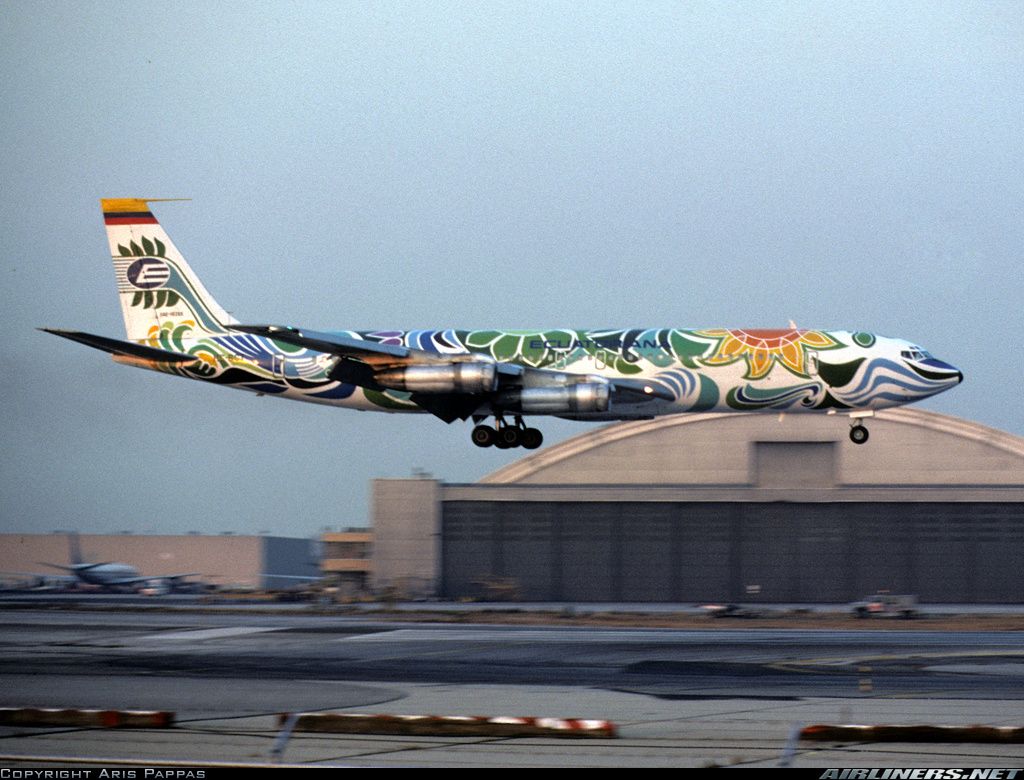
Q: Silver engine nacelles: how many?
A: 2